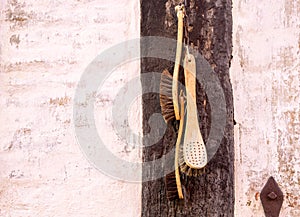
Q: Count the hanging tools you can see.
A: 3